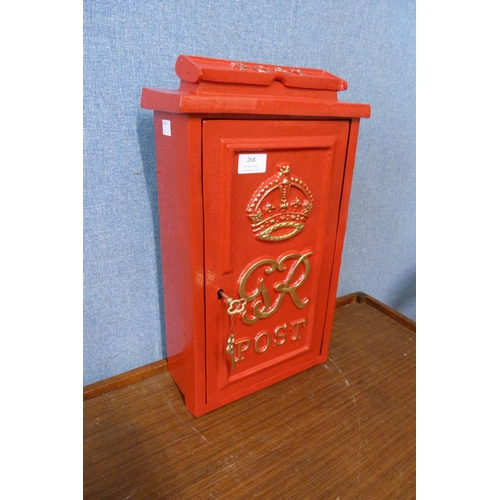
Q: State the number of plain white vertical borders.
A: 2